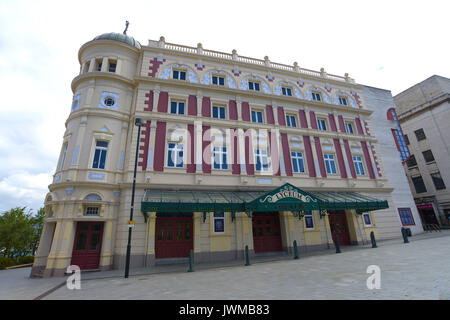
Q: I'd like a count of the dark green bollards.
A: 6